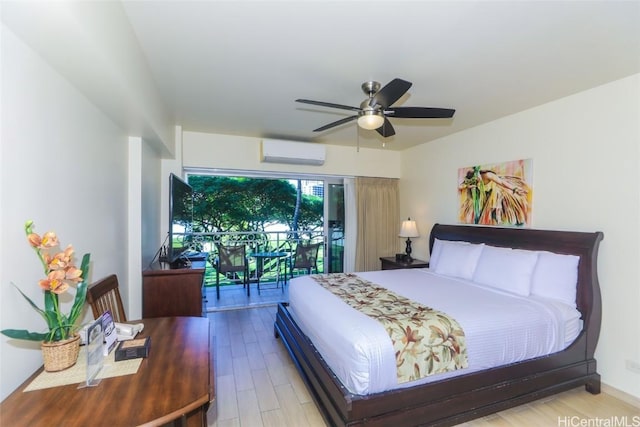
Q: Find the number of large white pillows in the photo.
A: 3